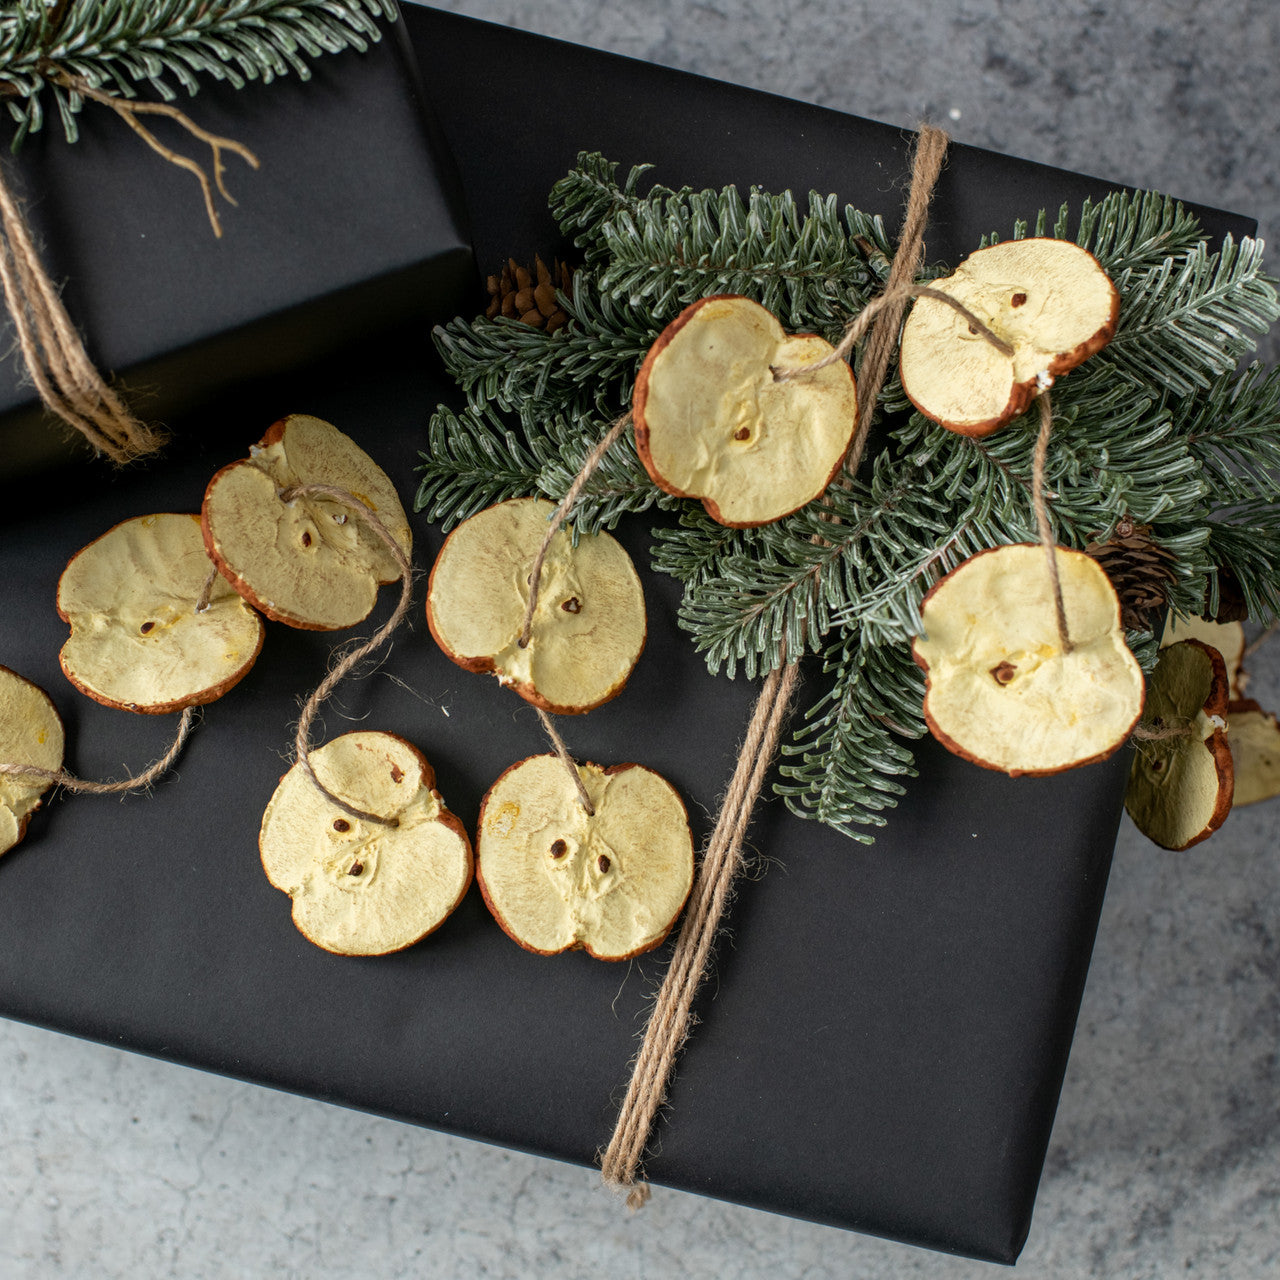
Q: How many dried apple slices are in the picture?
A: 12